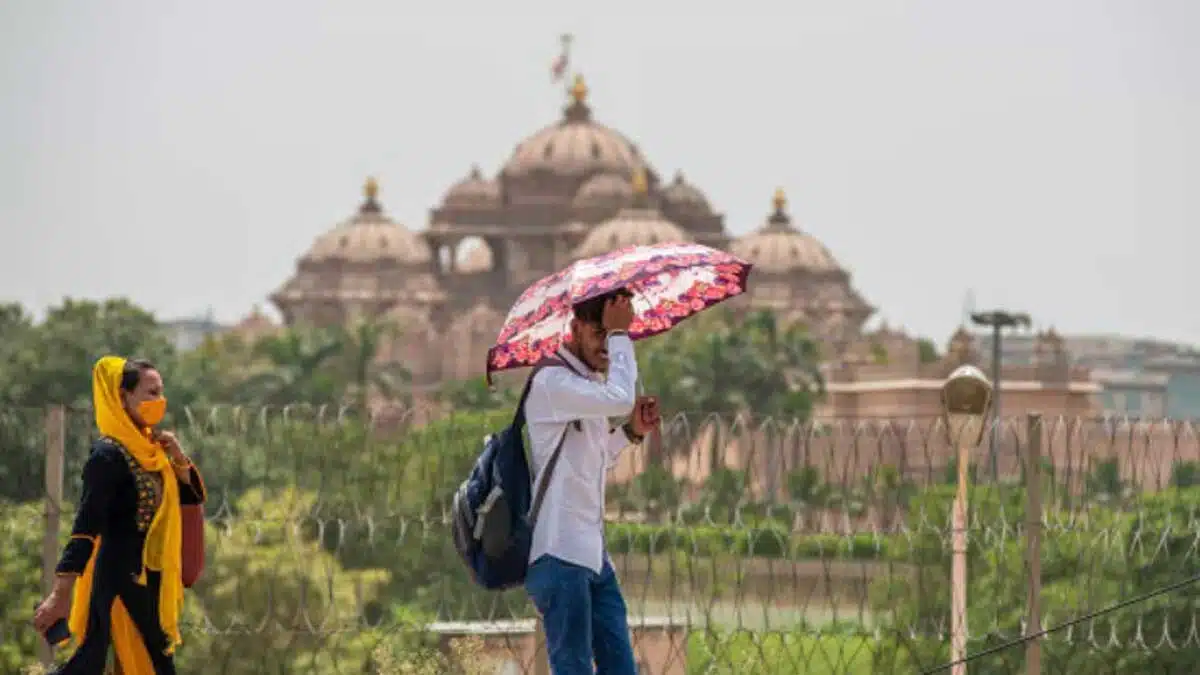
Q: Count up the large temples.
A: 1